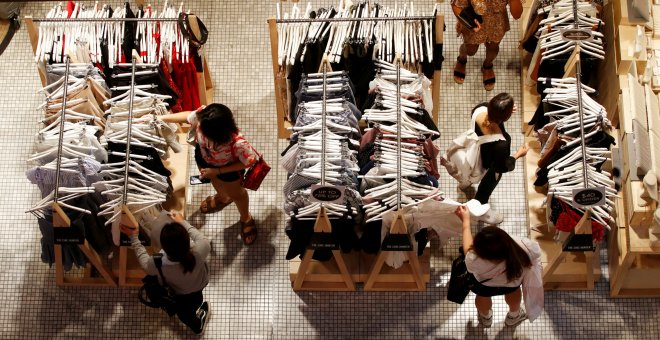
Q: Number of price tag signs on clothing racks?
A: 3